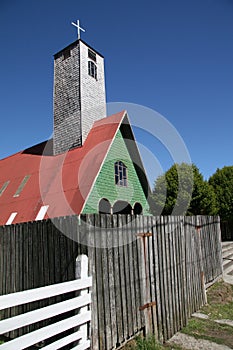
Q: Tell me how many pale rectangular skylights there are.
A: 4